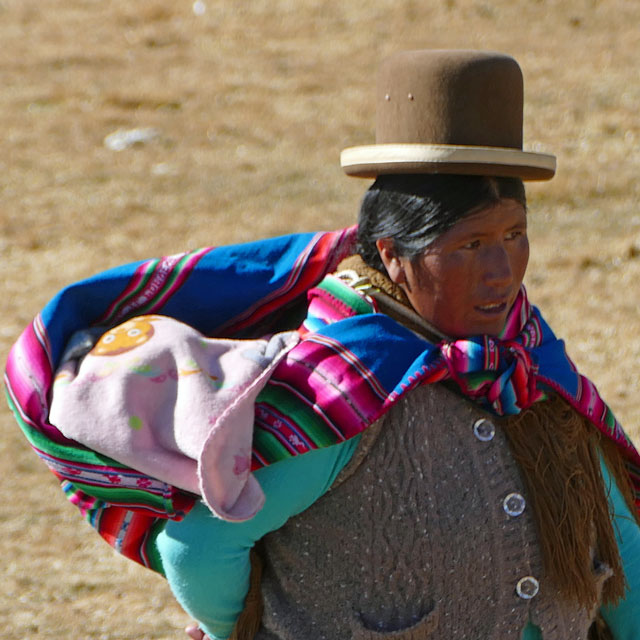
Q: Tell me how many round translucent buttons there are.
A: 3